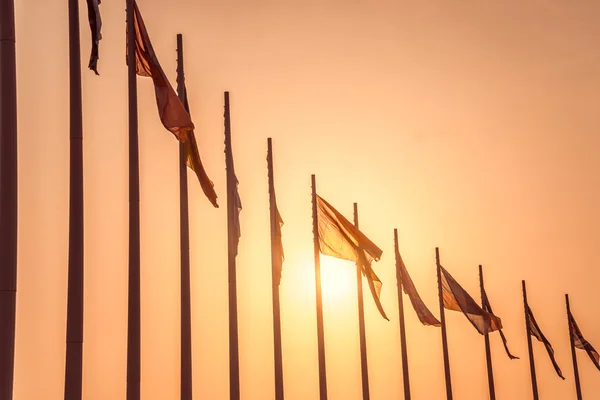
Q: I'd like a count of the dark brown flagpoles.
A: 13